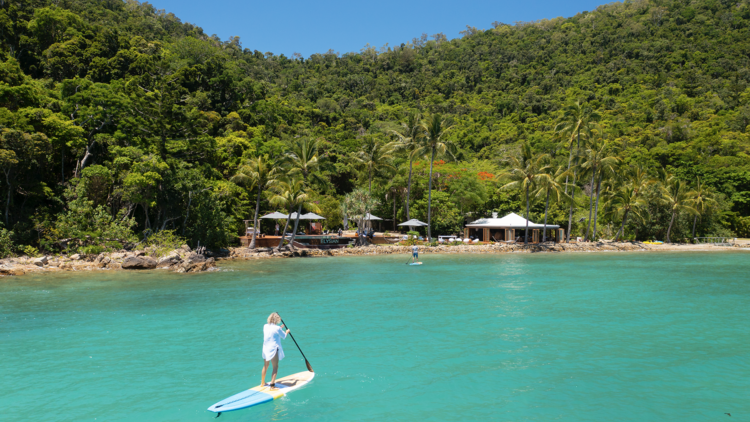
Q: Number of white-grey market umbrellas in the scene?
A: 5